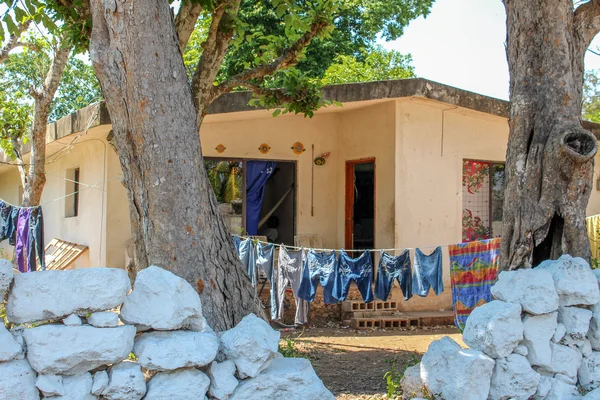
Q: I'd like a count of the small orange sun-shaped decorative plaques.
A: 3